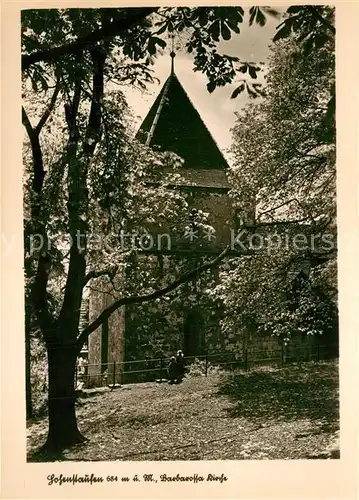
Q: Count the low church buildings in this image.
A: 1